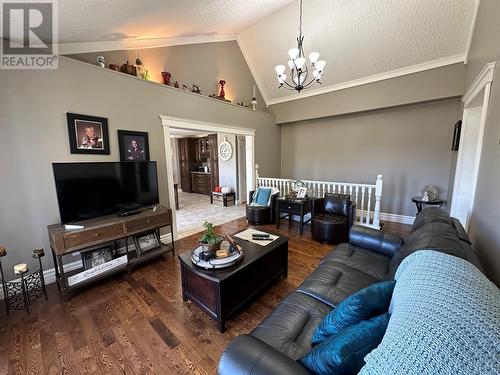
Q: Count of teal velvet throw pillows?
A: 2